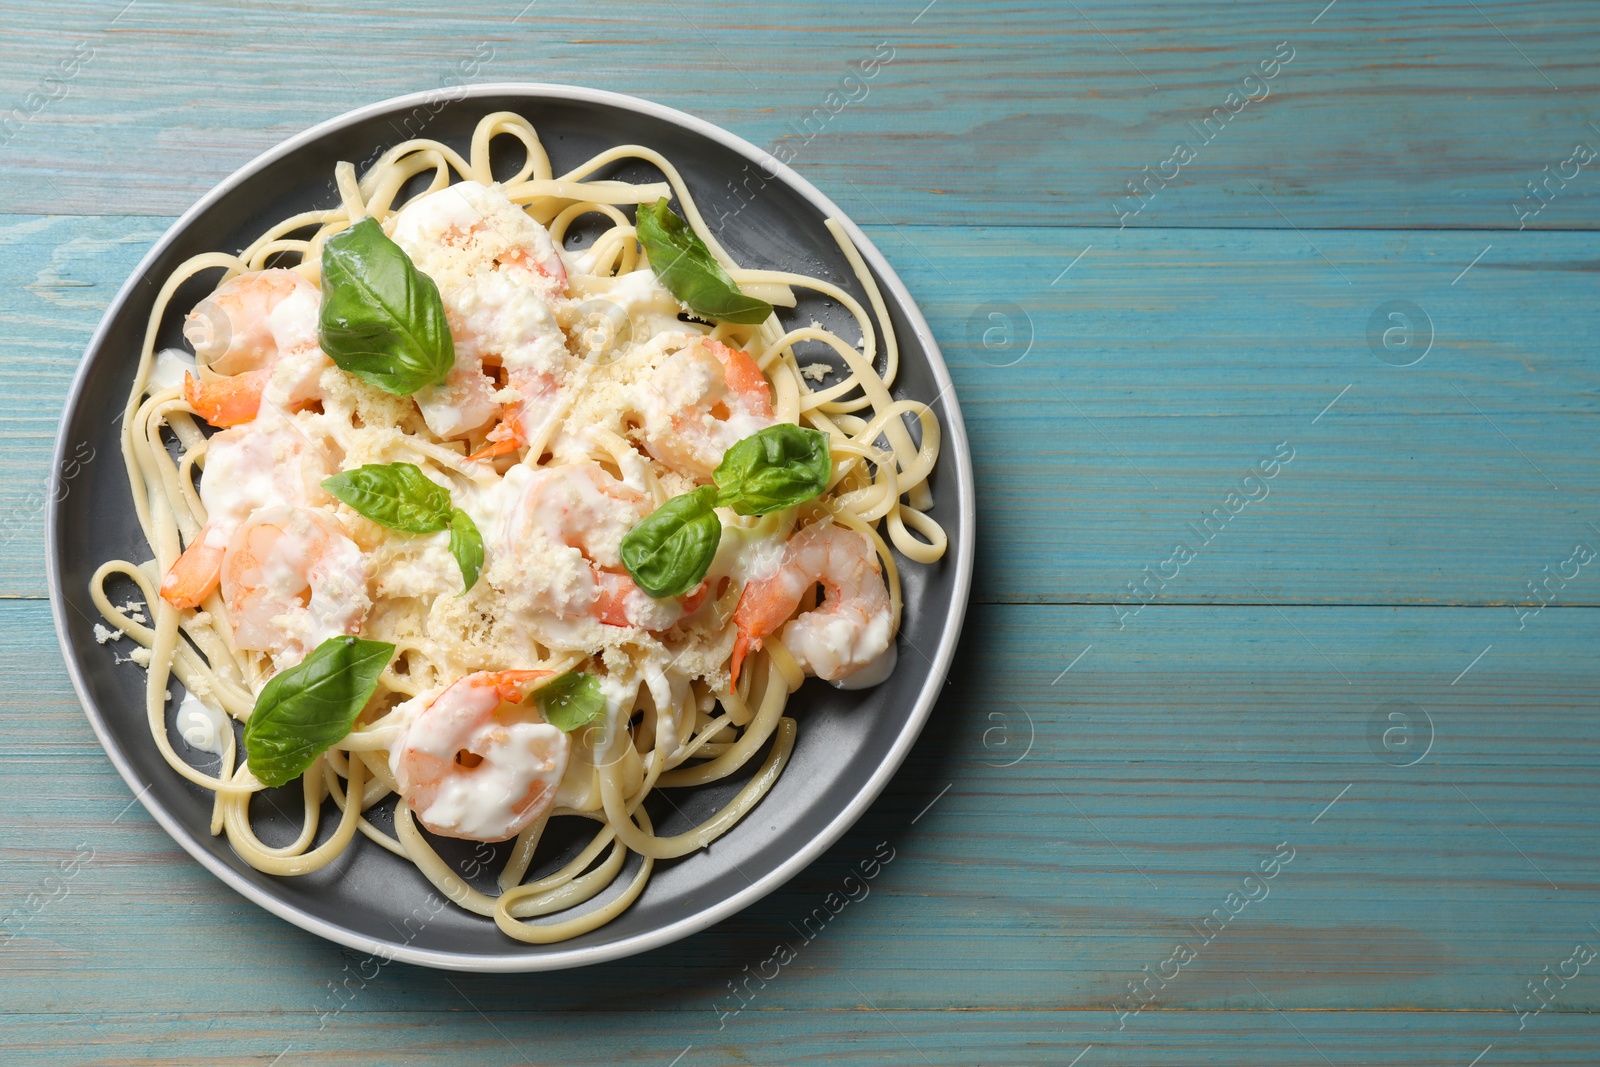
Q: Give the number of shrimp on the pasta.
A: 9